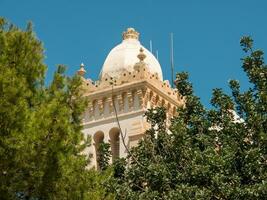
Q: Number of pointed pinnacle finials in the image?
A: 2